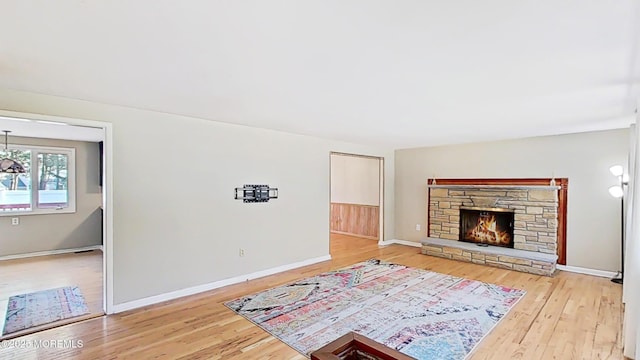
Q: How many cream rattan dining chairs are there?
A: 0